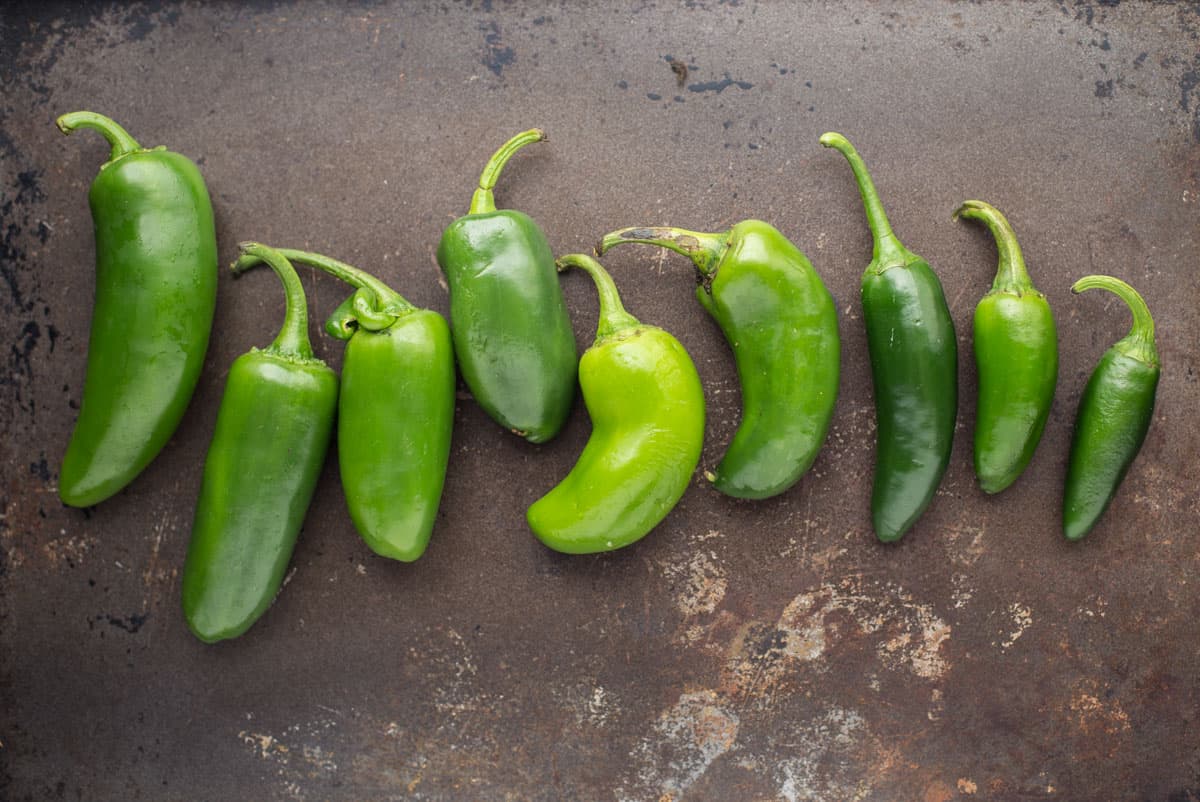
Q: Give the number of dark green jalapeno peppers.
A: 2